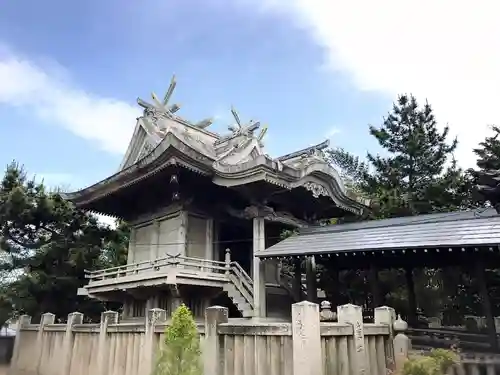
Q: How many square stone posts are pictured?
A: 9